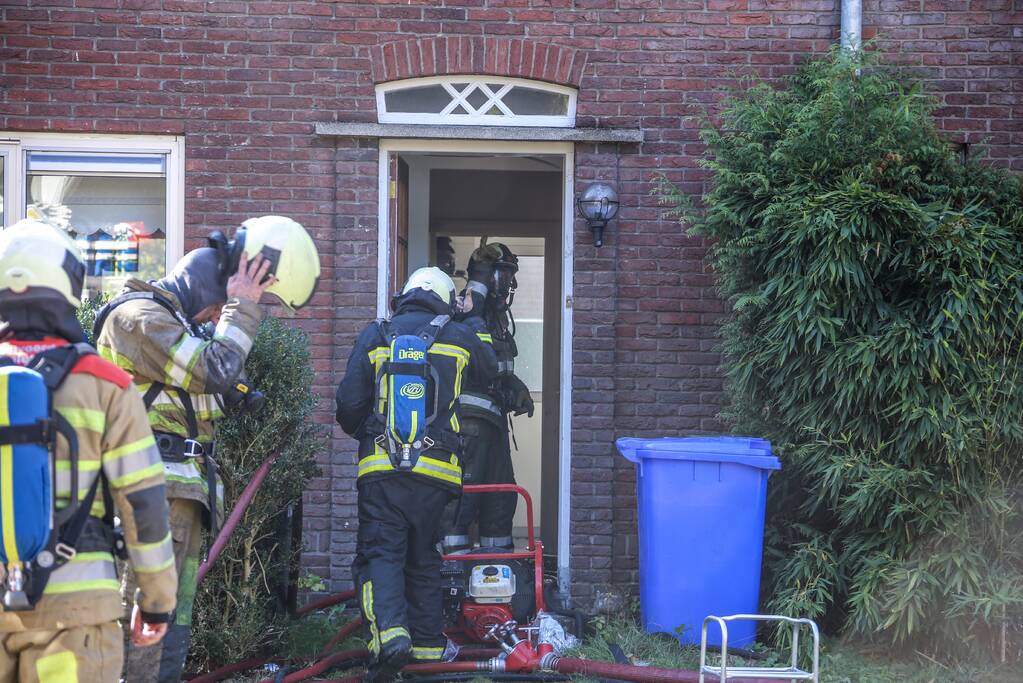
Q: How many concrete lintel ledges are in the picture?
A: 1